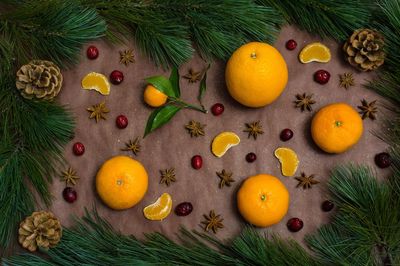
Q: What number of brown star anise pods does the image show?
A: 14